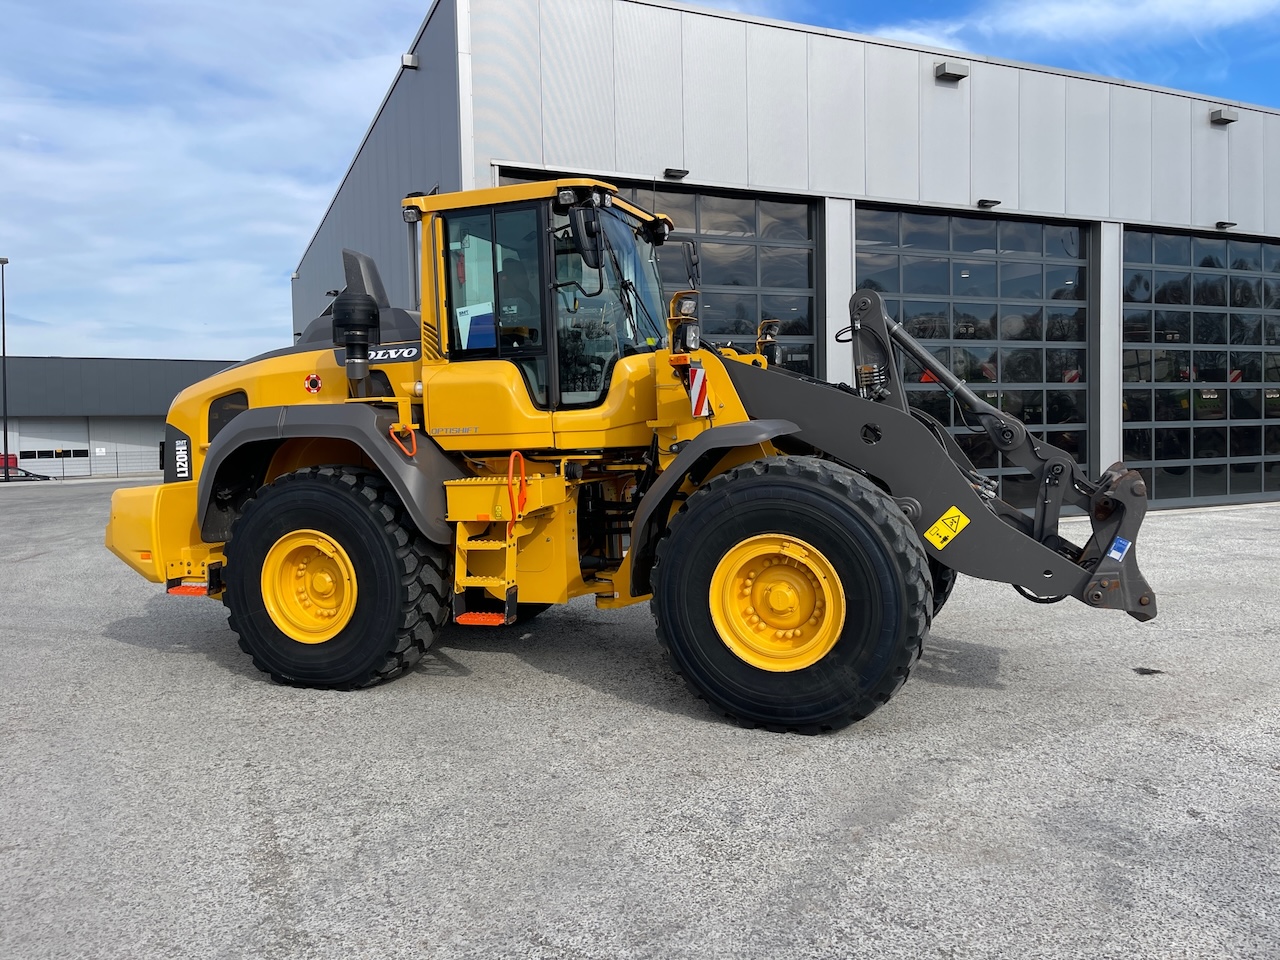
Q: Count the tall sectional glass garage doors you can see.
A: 3